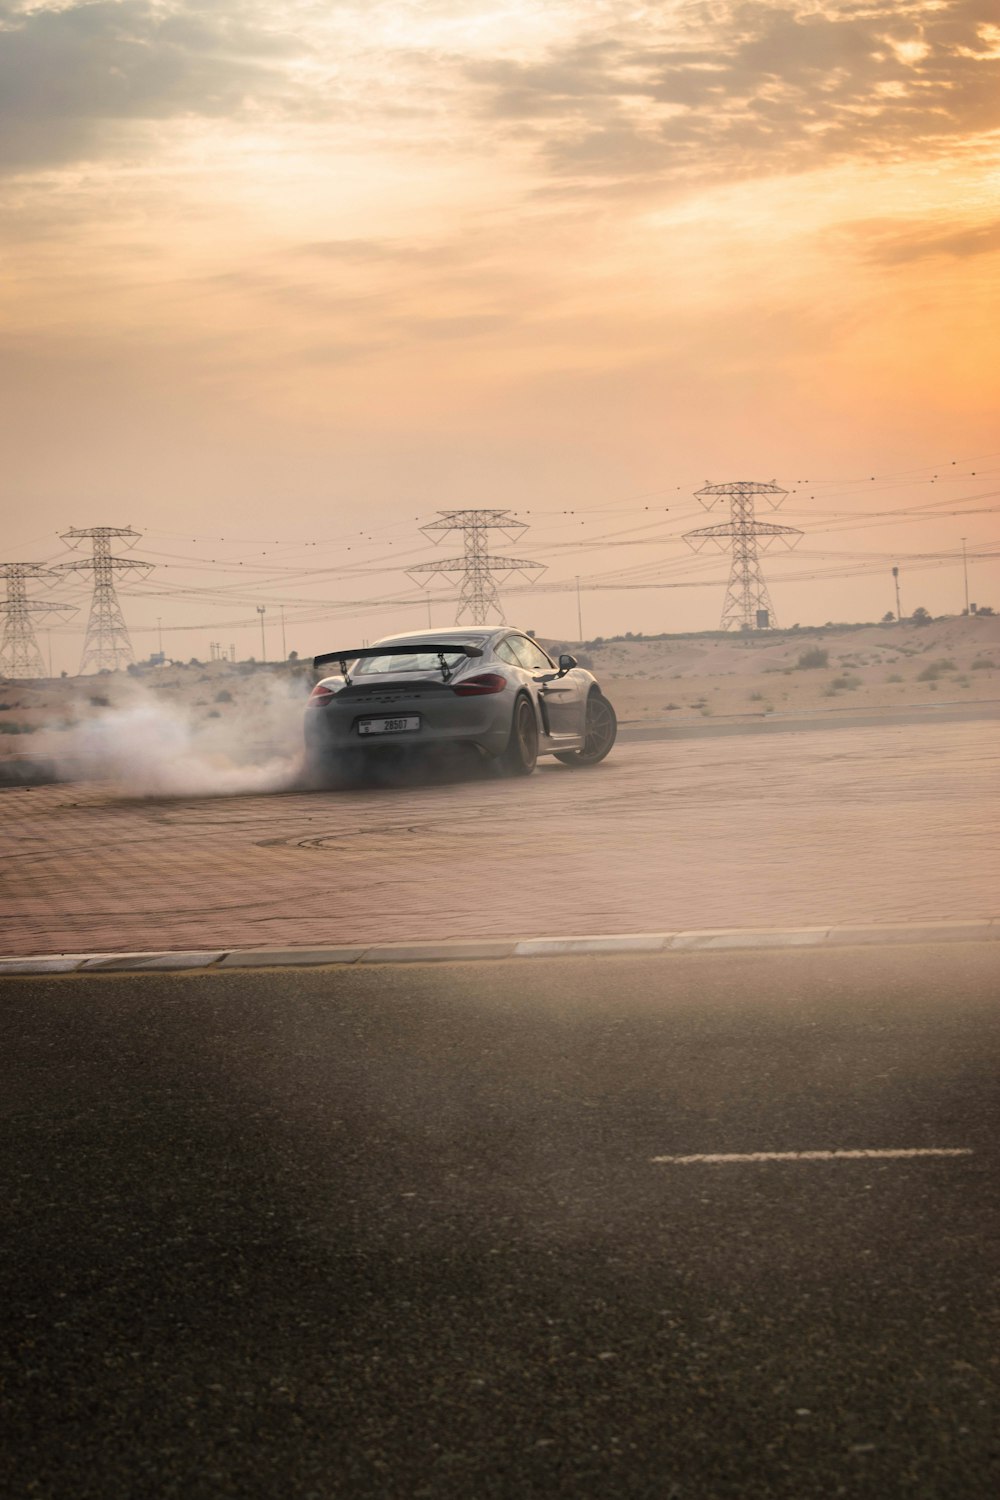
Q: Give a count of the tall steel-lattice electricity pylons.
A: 4